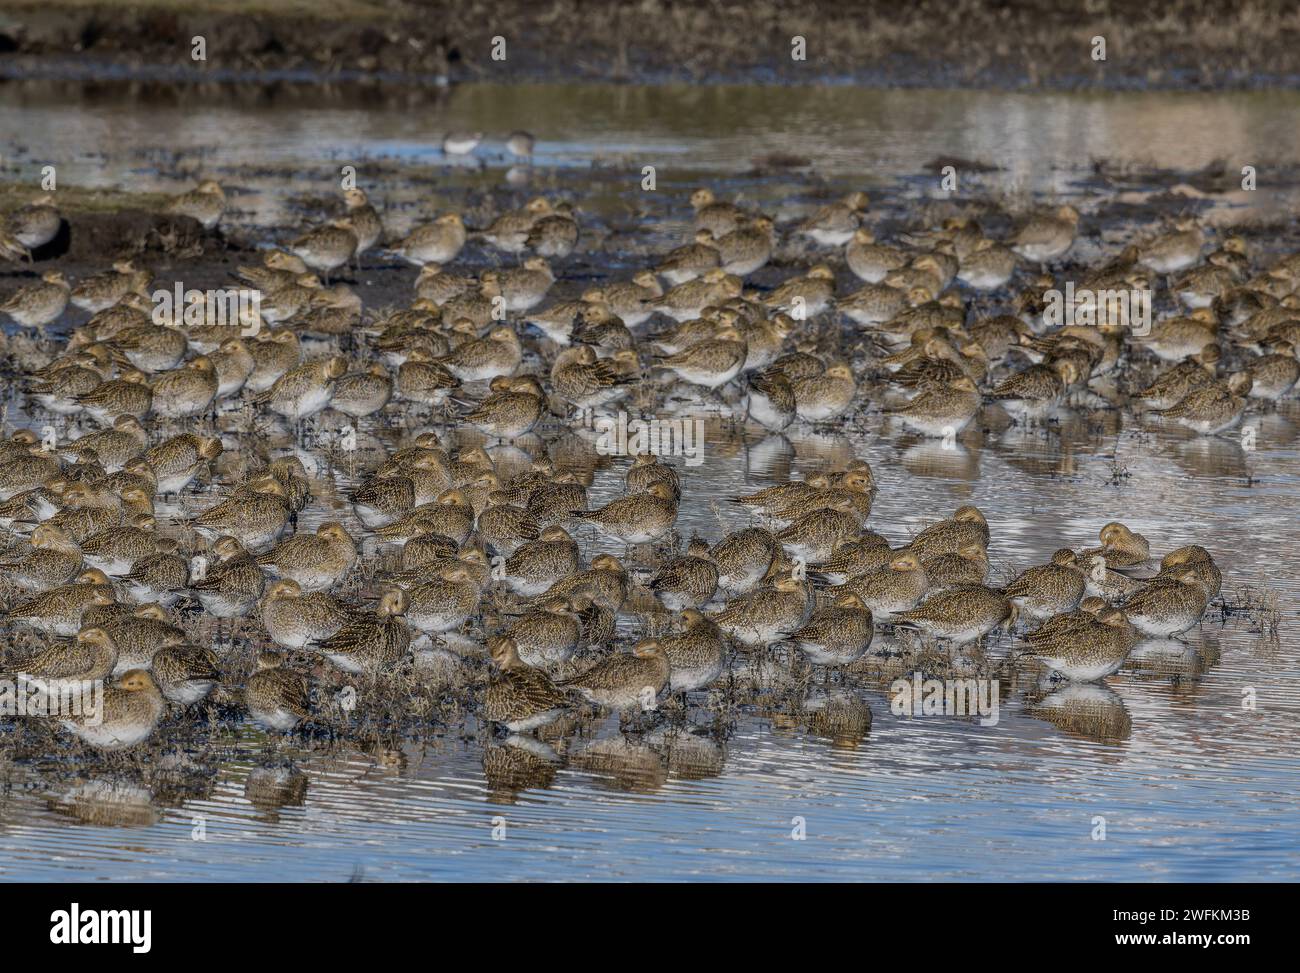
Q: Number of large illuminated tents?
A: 0